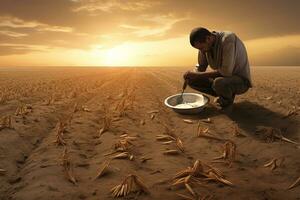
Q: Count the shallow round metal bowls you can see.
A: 1